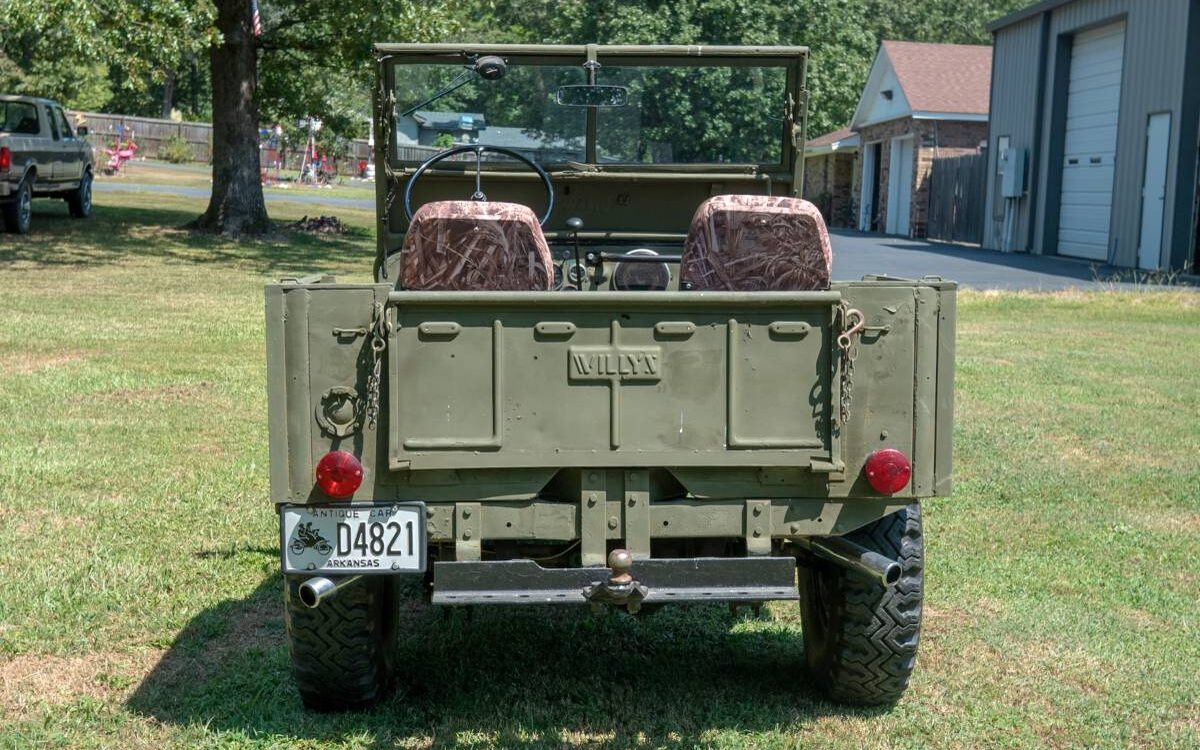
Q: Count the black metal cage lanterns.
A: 0